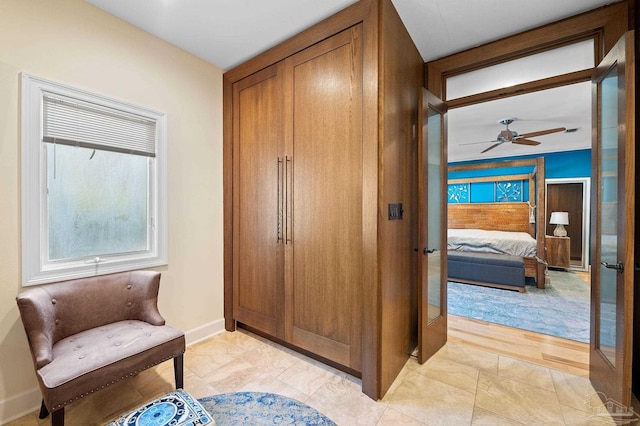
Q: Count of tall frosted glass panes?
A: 2